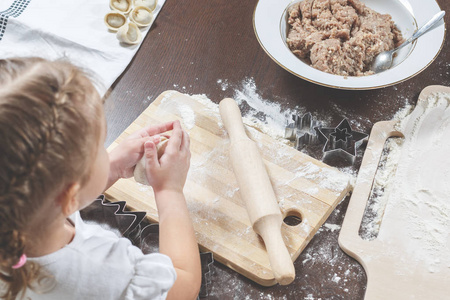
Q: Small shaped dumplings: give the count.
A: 5